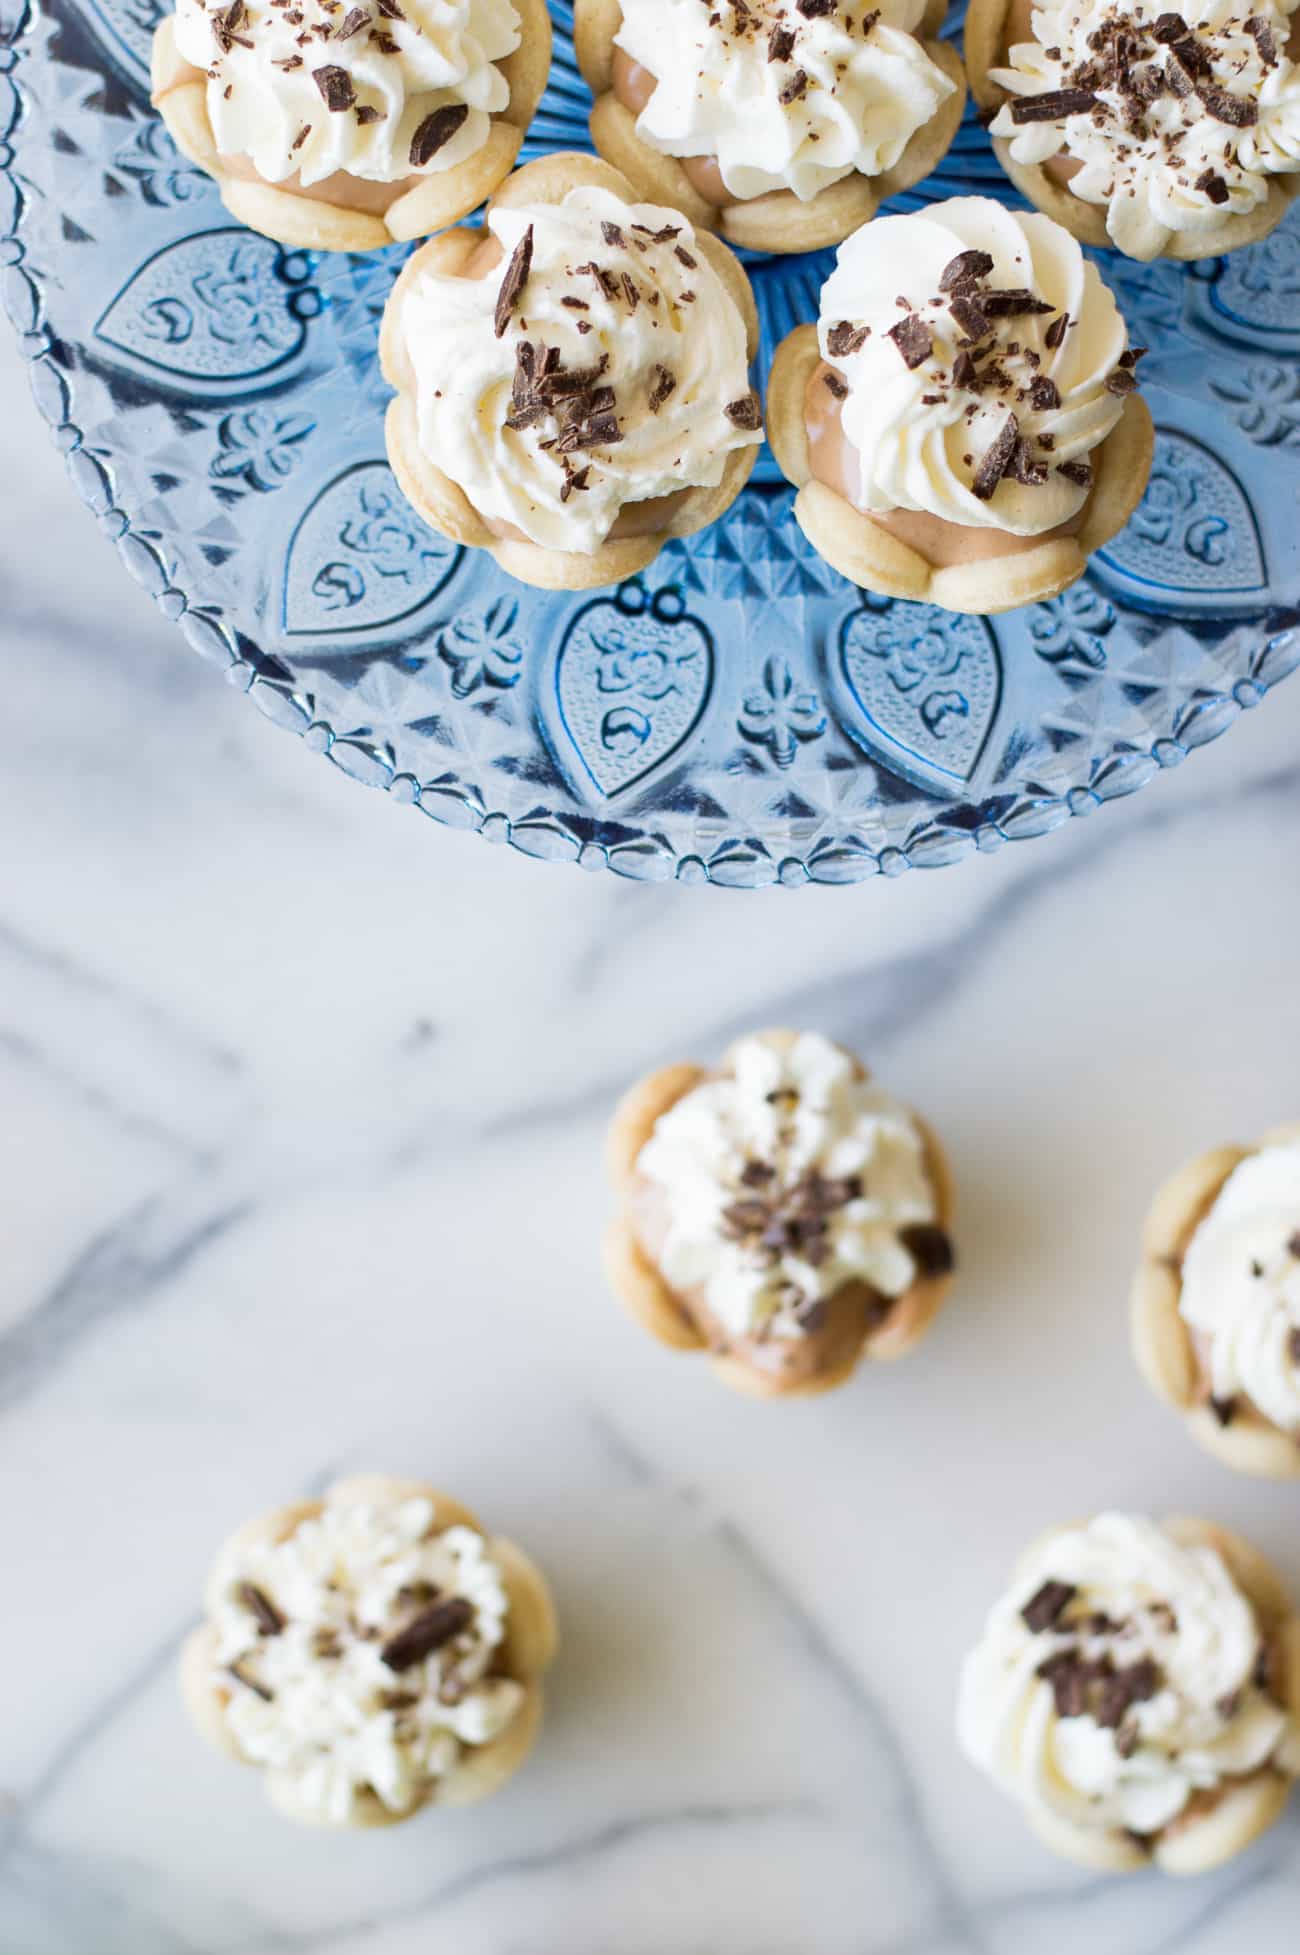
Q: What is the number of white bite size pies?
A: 9